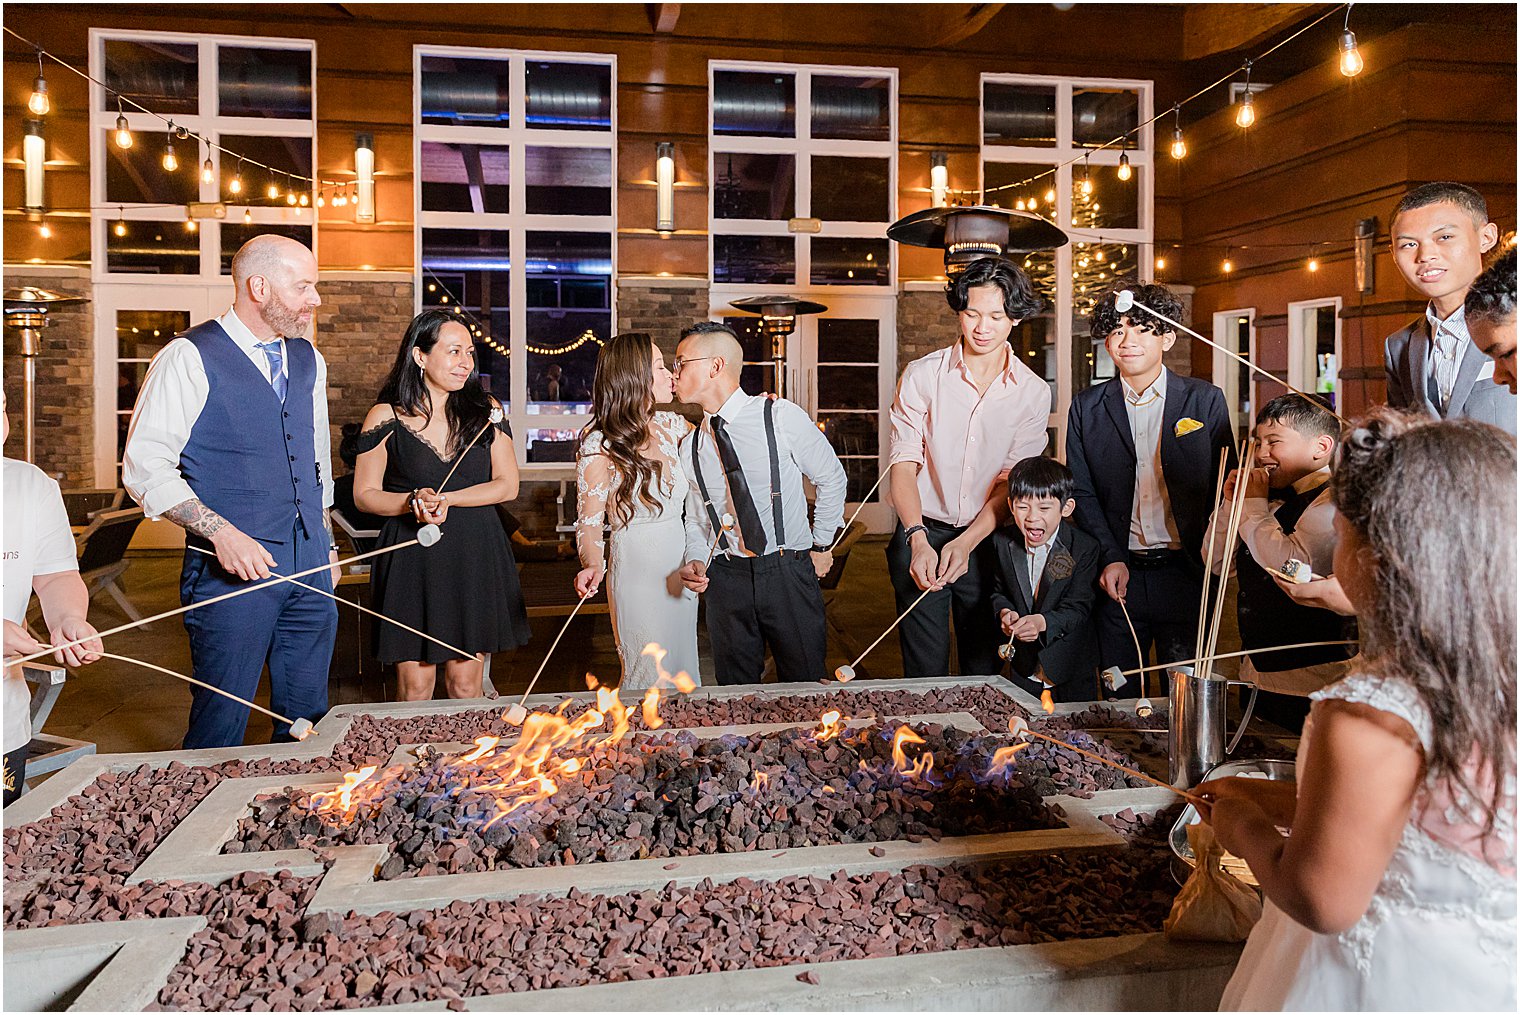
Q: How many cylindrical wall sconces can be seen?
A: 5